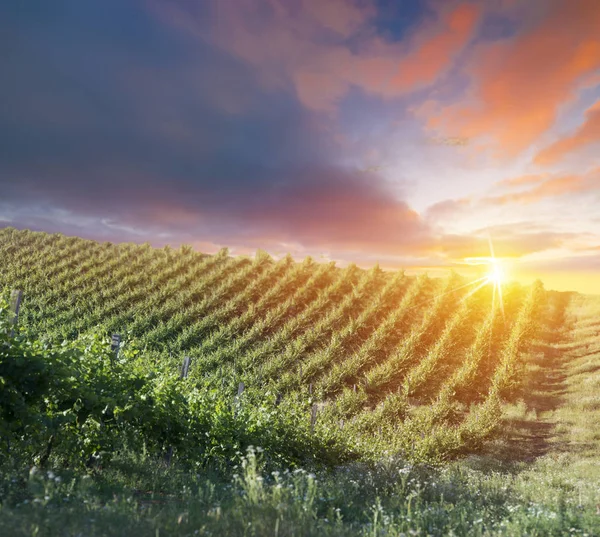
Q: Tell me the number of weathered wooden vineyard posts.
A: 5